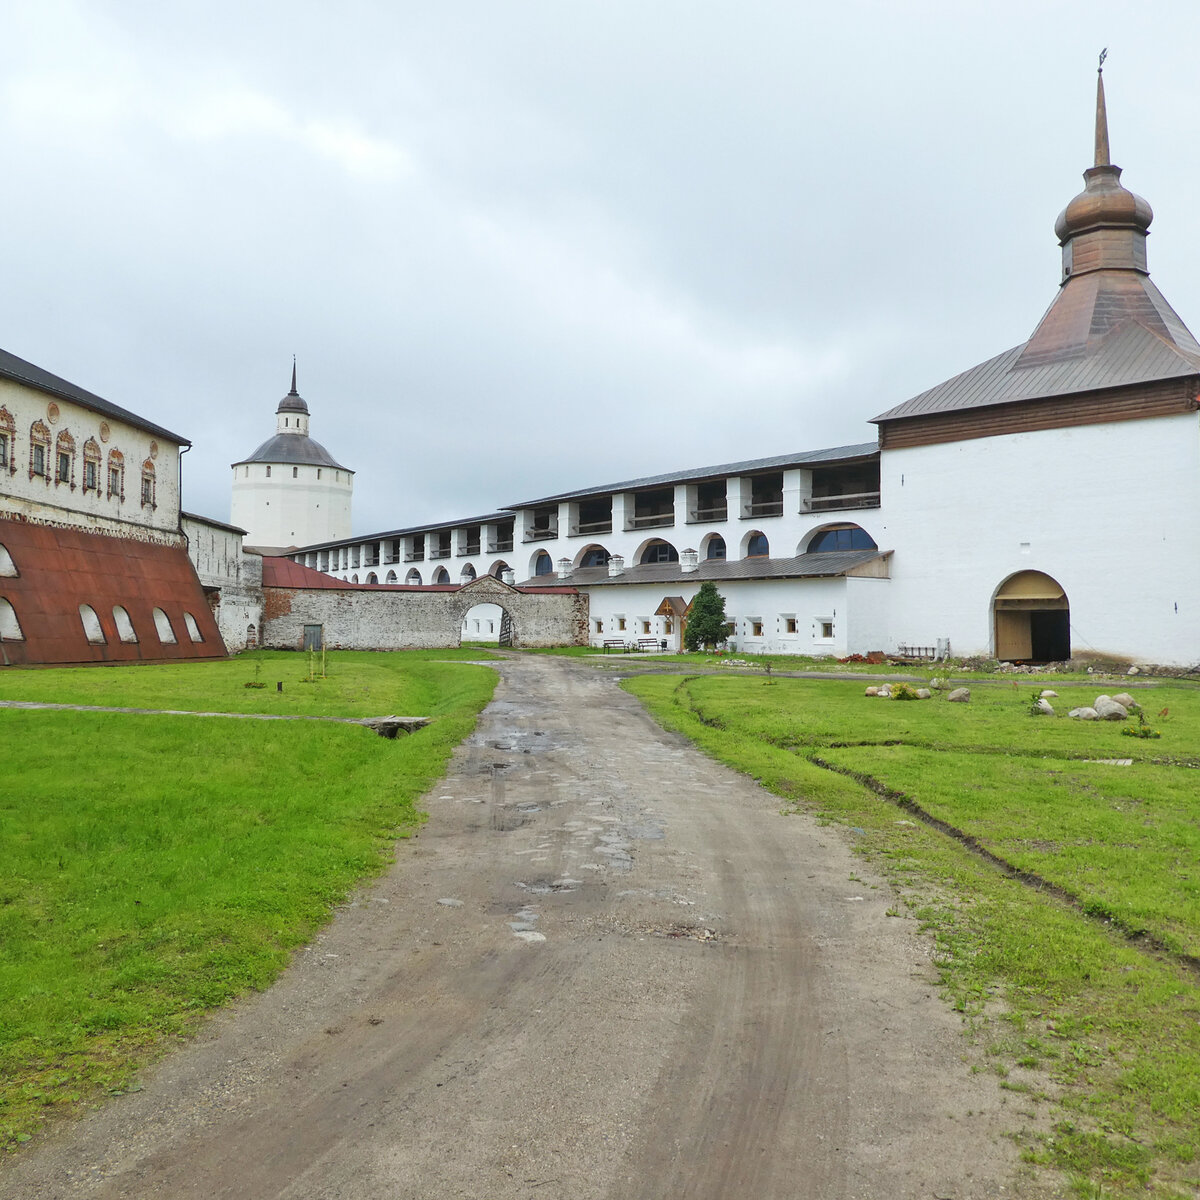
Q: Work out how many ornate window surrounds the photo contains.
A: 6